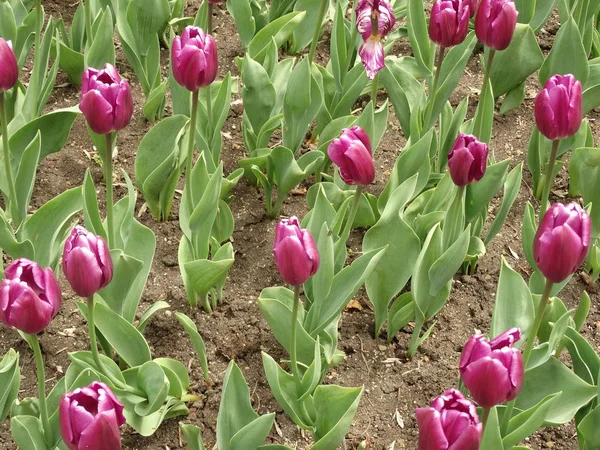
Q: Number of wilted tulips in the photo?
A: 1